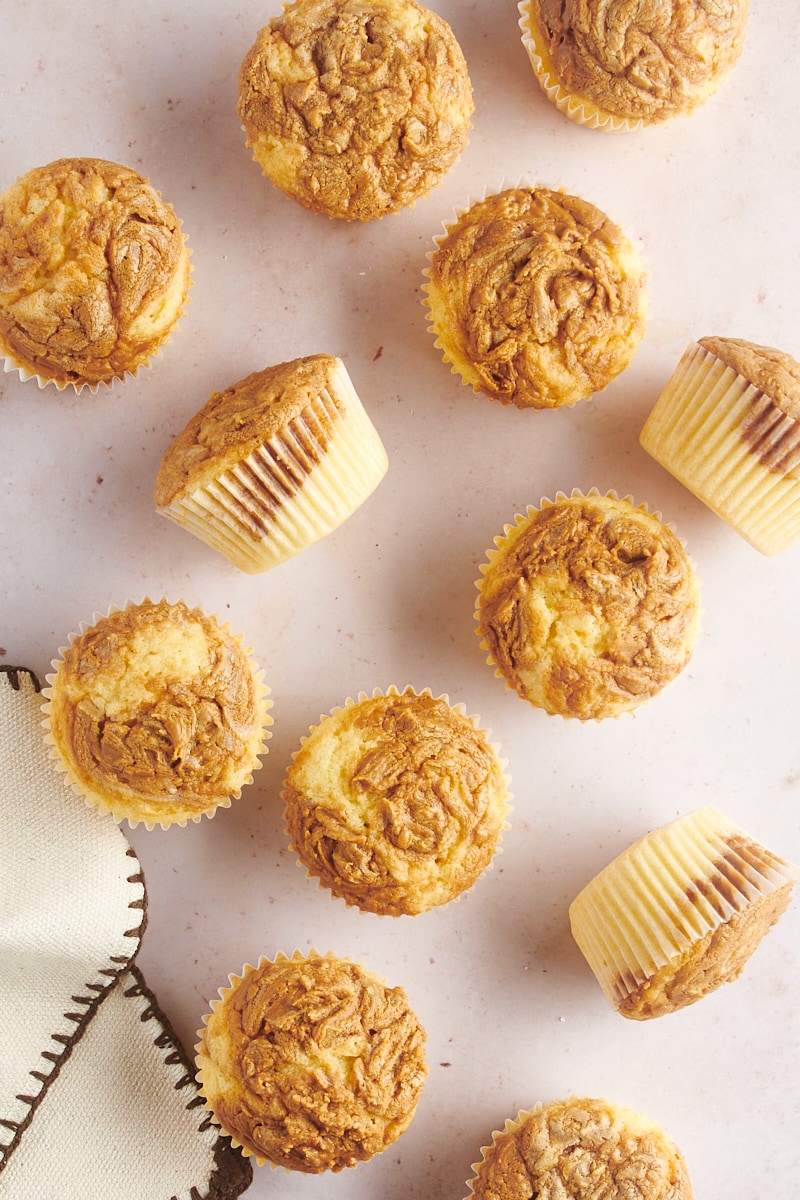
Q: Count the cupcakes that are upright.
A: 9